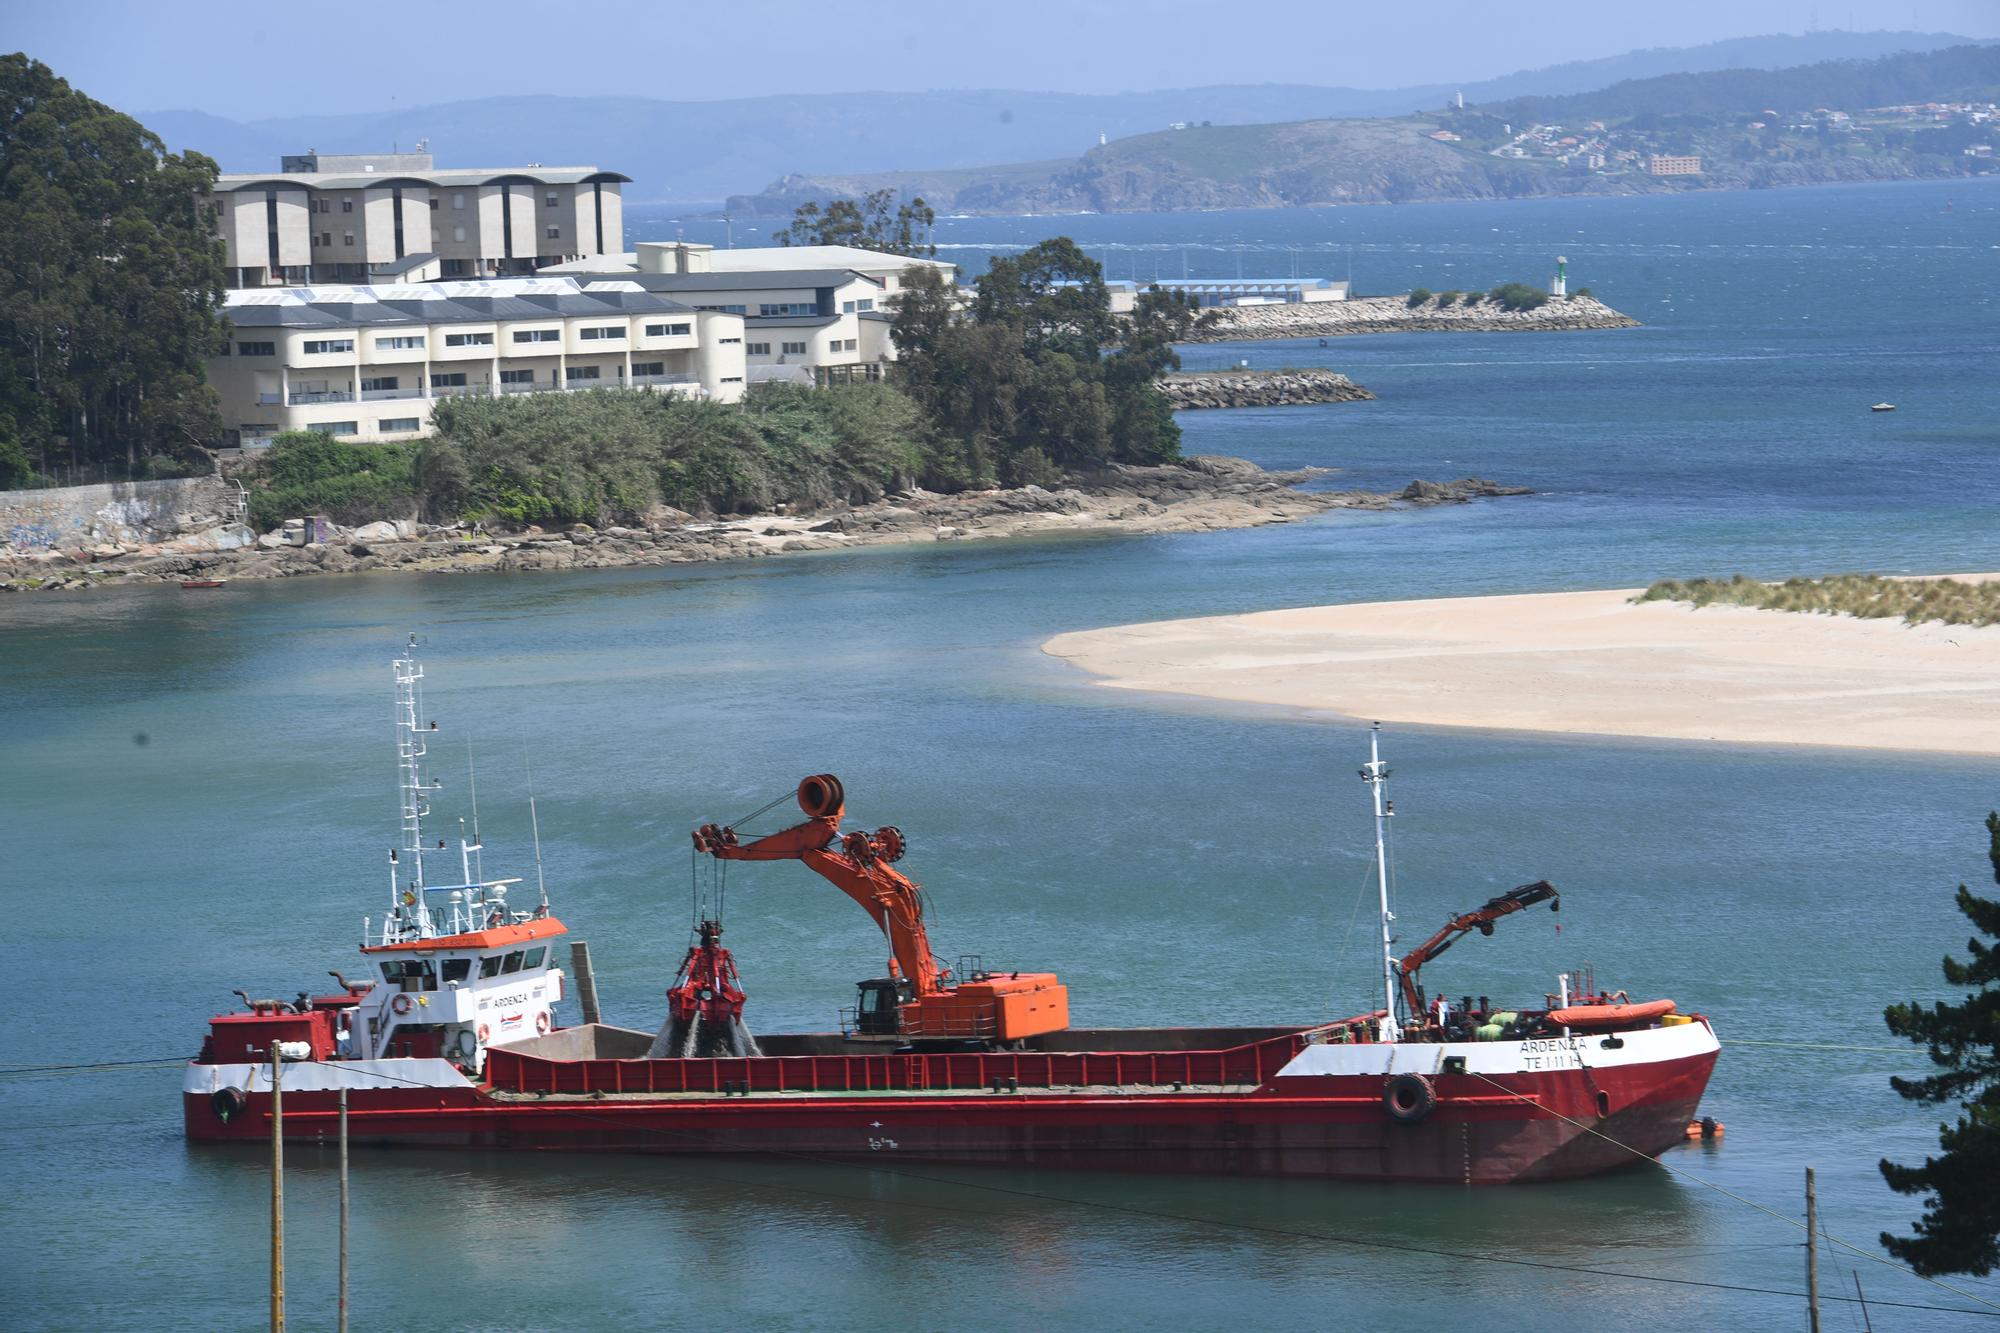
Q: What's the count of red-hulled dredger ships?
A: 1